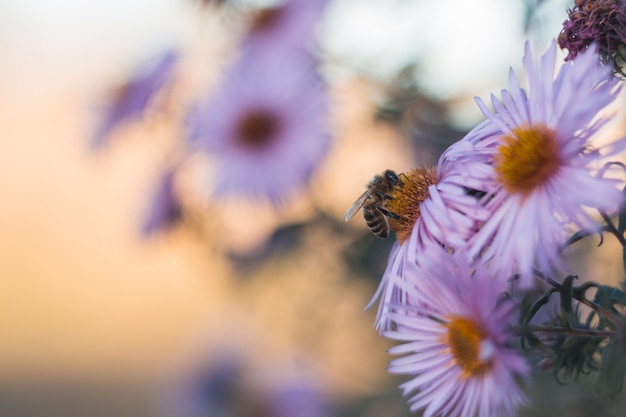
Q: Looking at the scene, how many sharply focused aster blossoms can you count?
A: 3